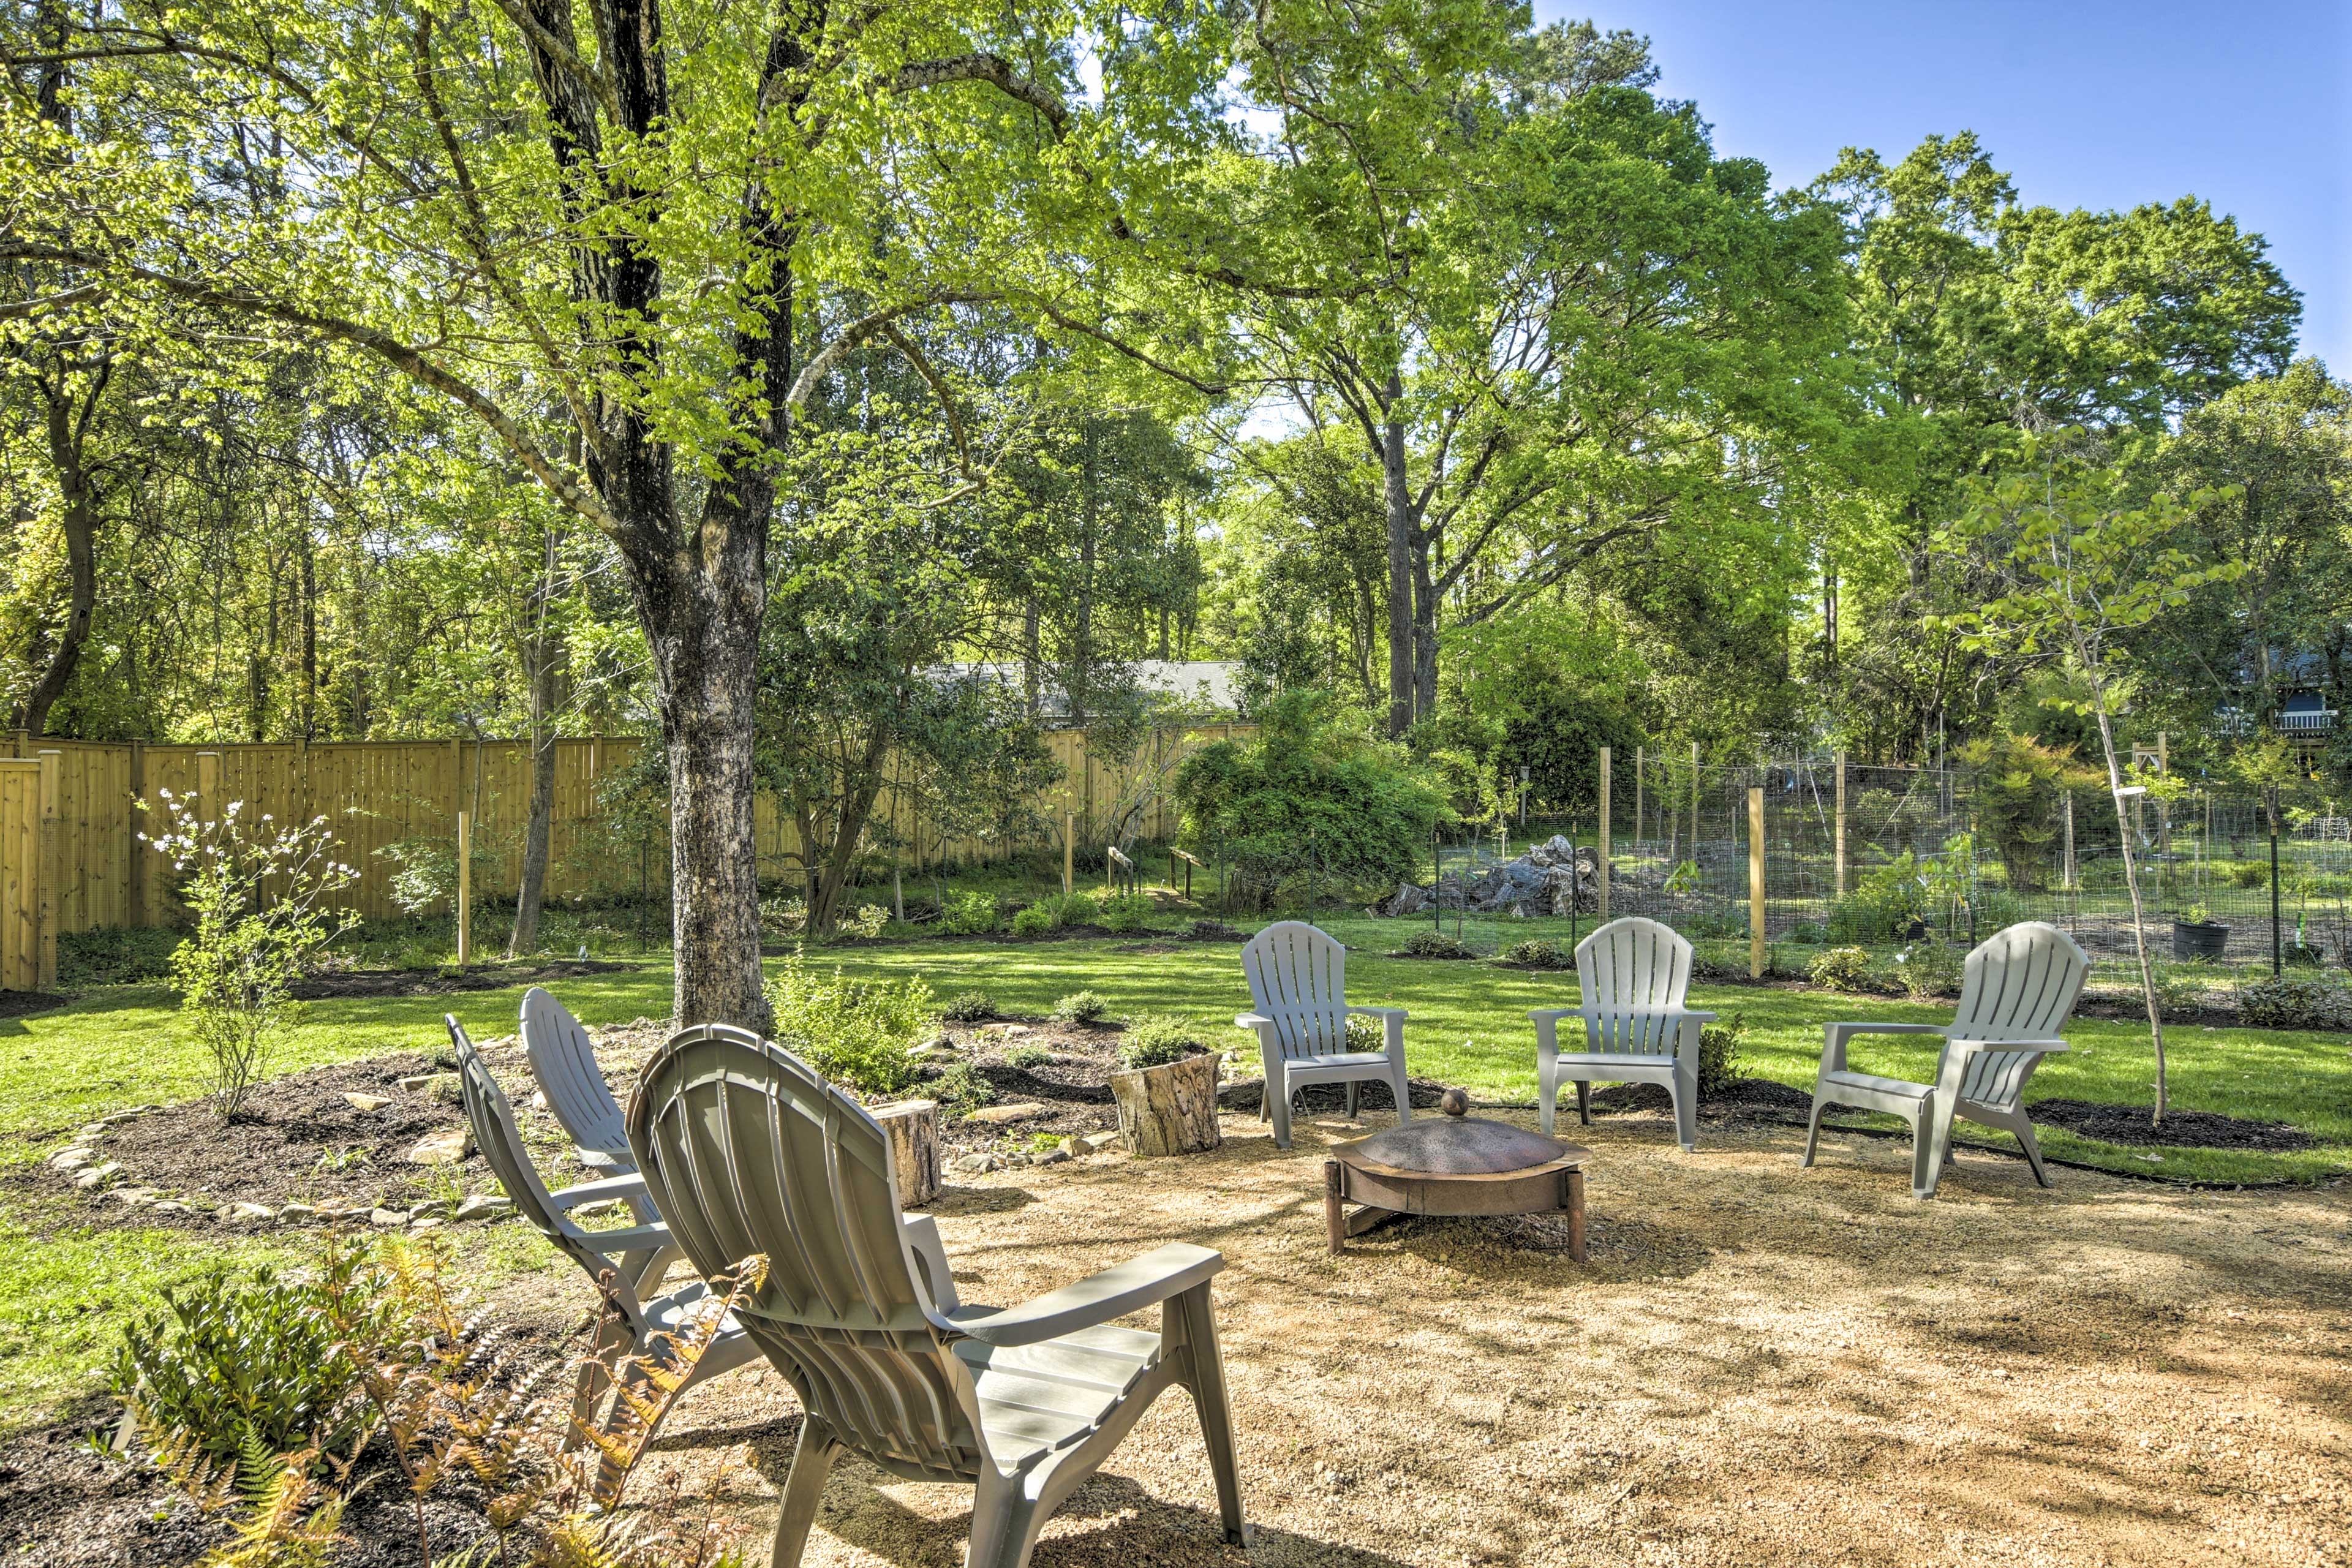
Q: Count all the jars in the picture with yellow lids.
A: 0